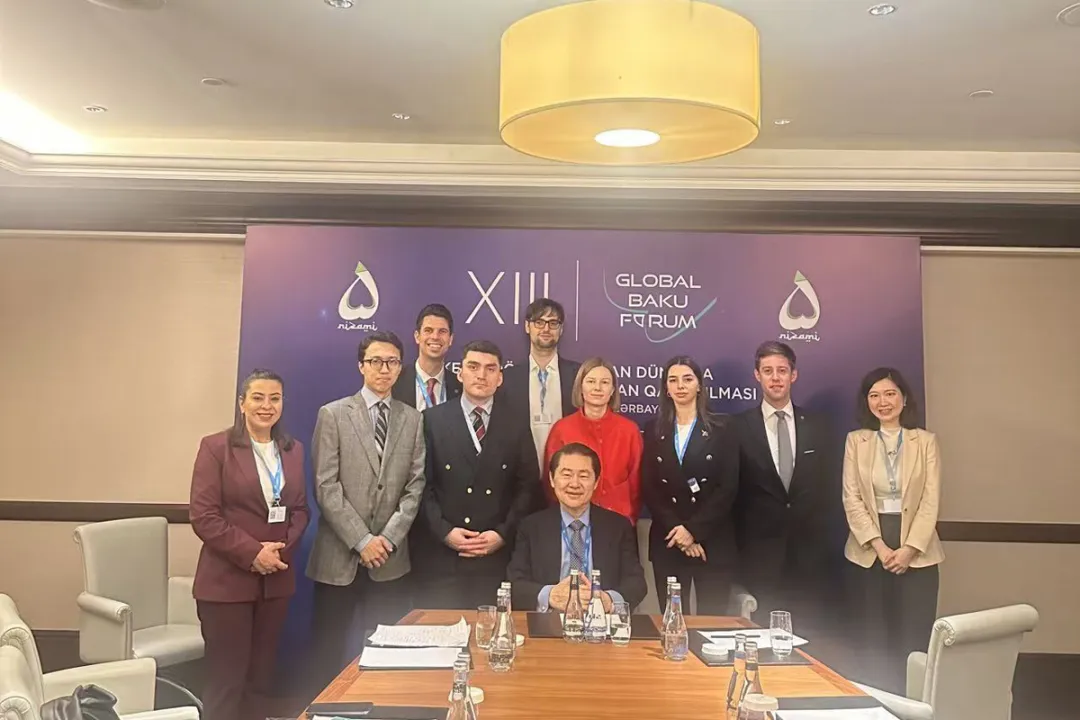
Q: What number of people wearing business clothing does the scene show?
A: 10